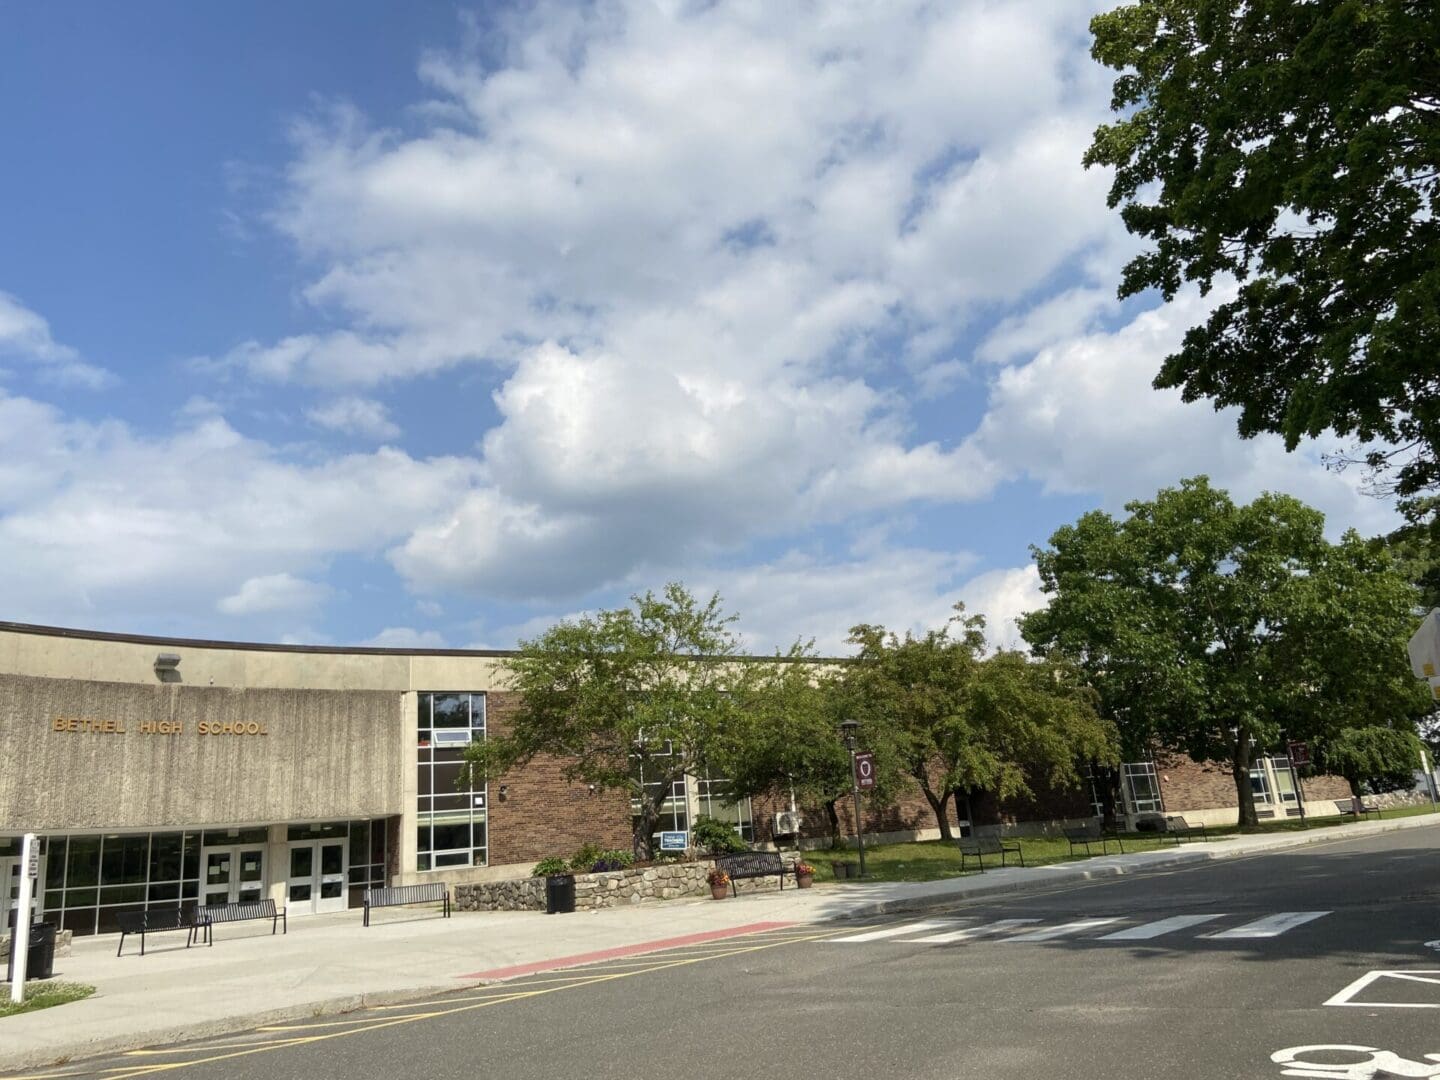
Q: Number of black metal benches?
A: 8